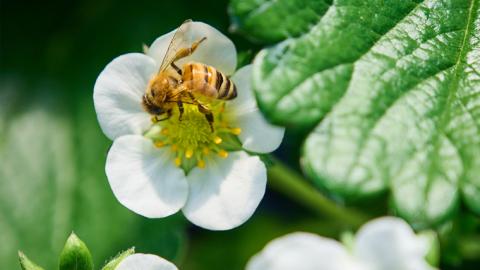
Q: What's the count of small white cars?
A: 0